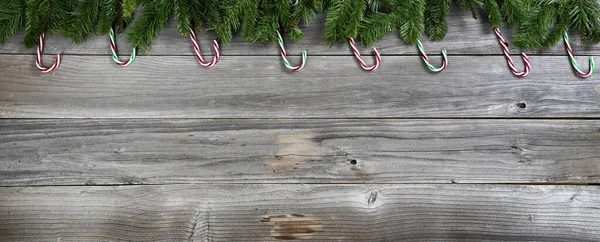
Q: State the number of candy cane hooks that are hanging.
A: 8